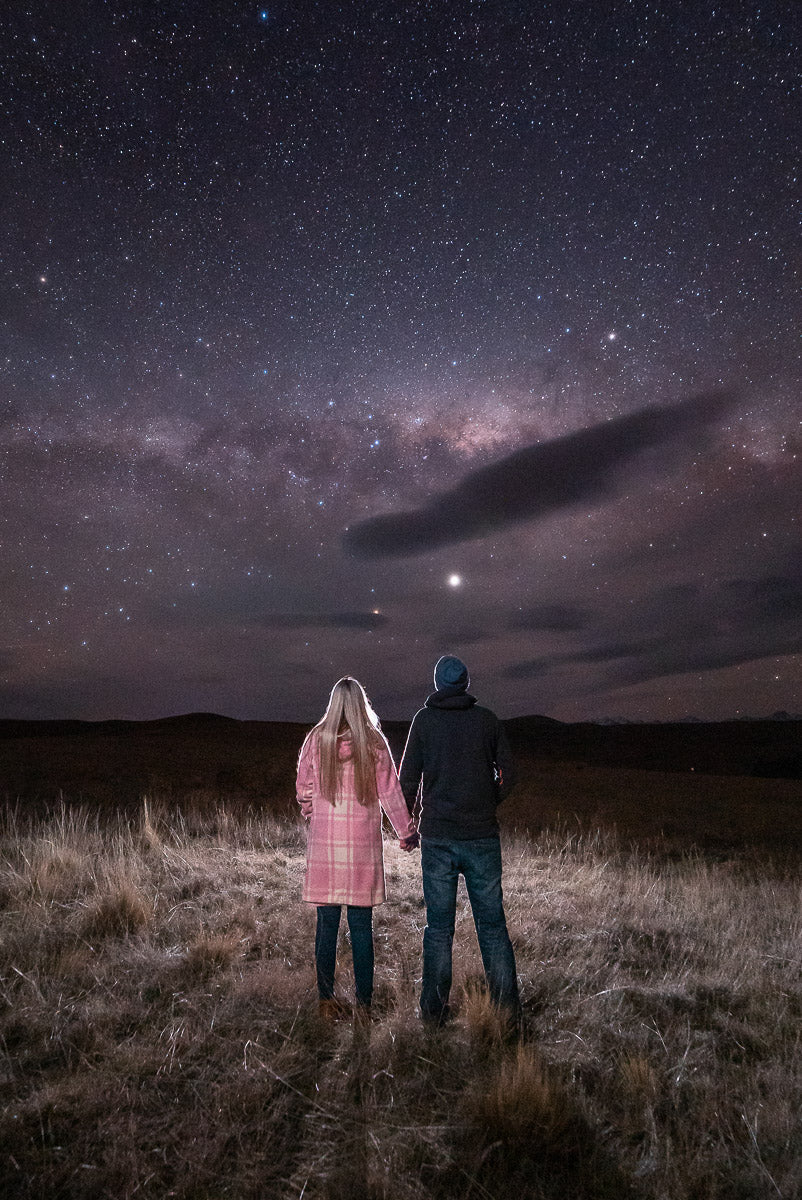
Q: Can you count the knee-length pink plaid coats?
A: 1